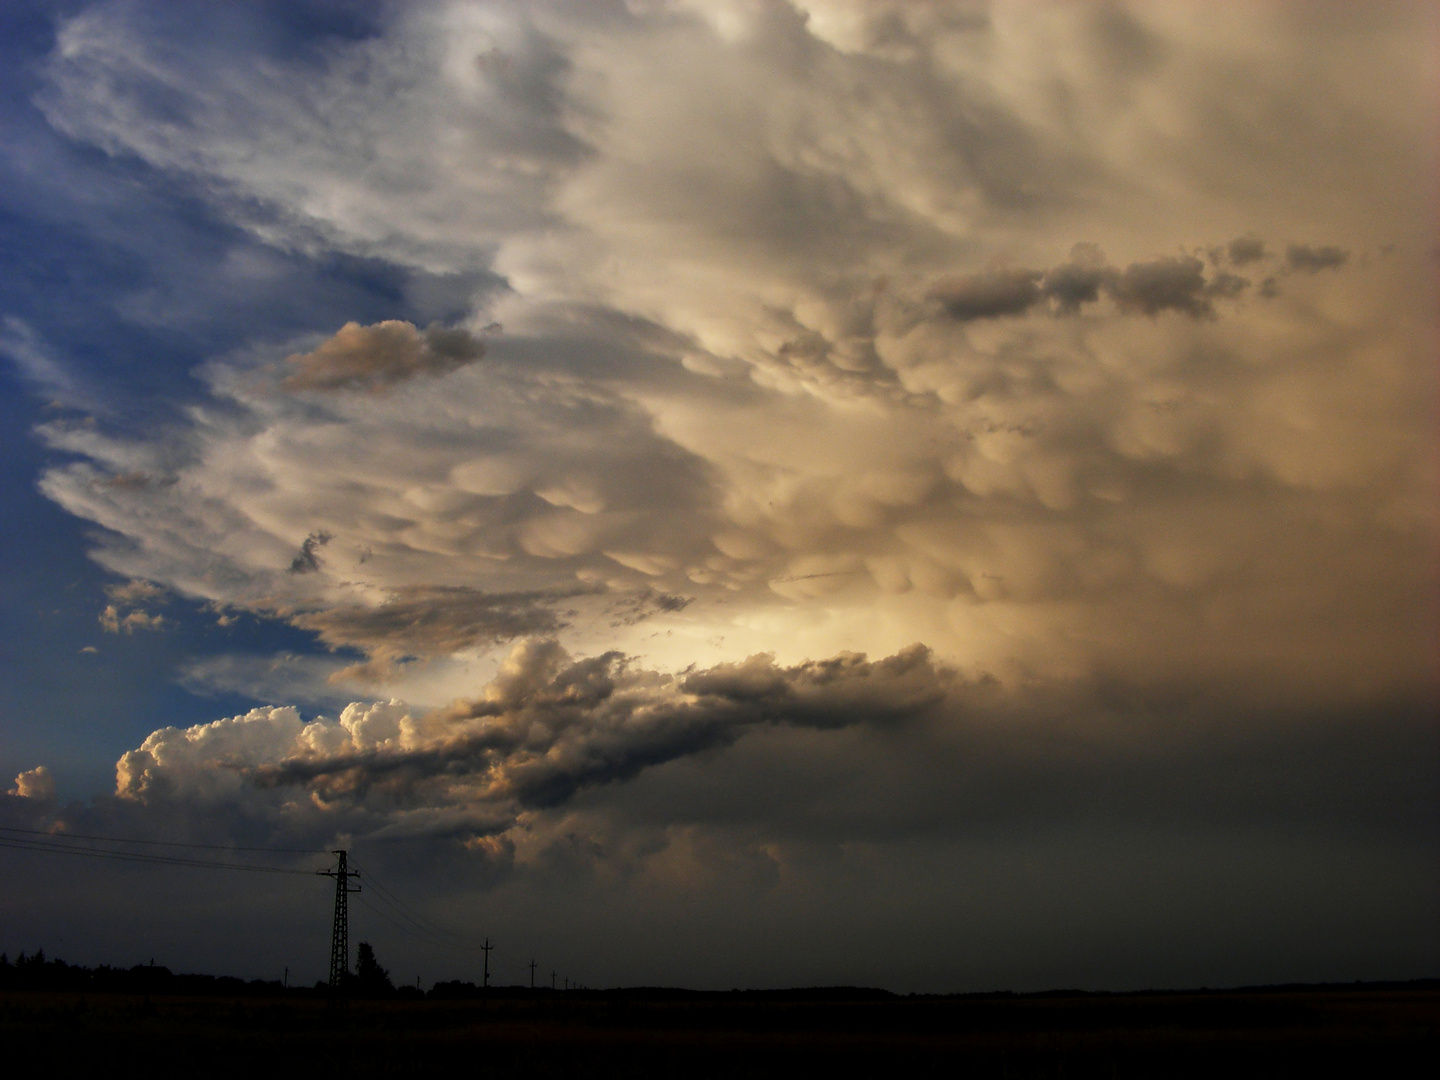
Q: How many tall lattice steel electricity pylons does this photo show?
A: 1